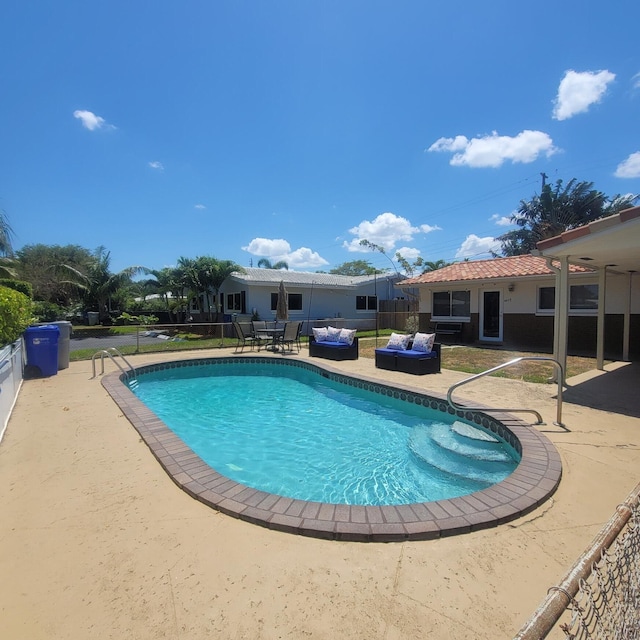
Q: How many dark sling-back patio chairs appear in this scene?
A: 4